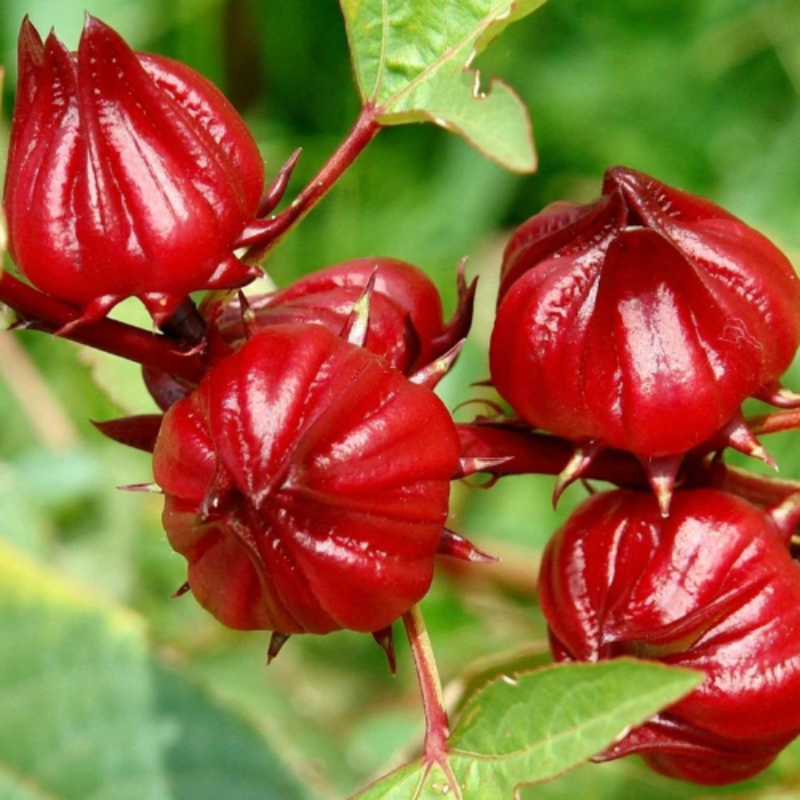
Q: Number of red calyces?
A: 5